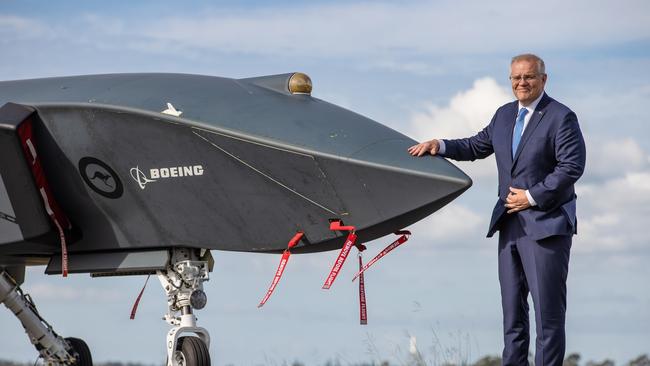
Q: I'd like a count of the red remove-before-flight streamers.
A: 6